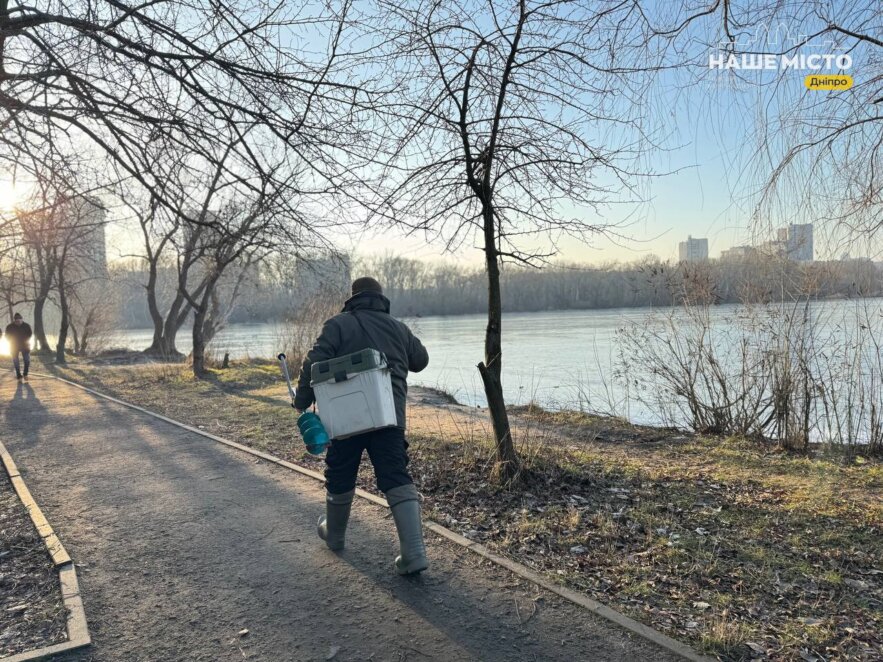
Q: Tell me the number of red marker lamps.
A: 0